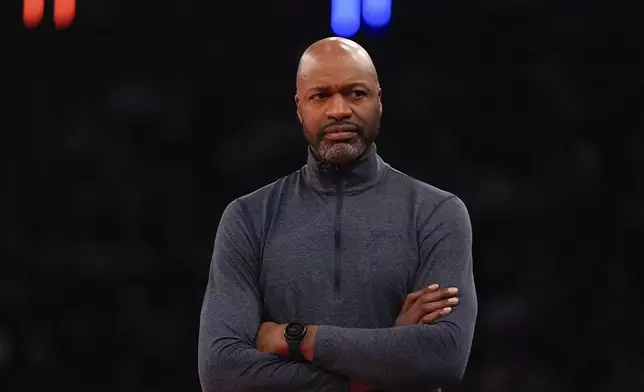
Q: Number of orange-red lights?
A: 2